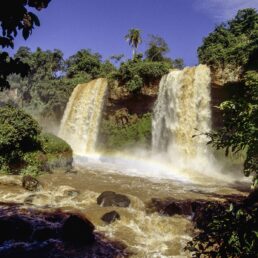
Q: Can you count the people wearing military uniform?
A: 0